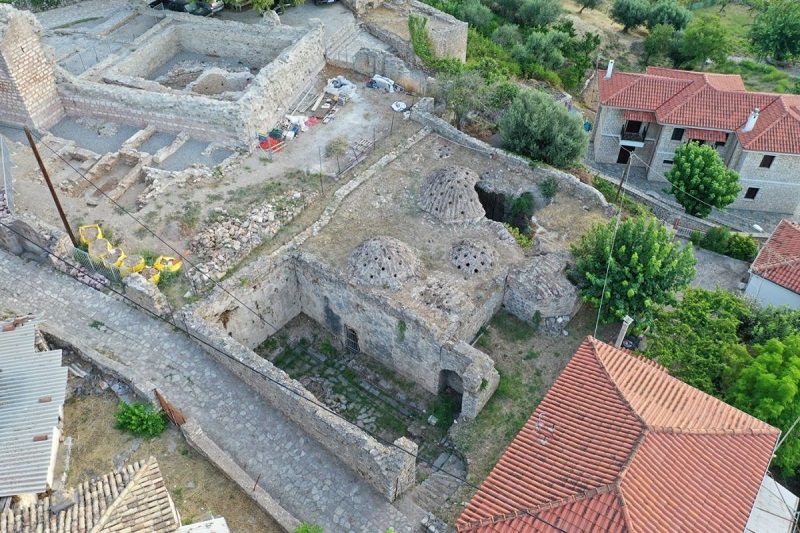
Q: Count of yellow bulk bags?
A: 6